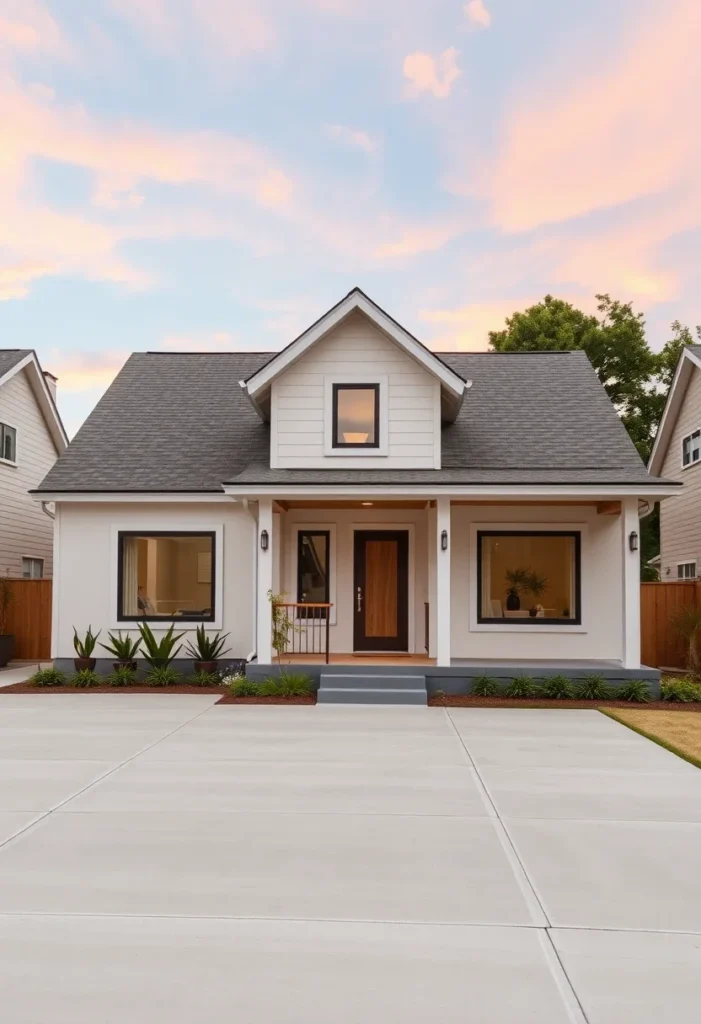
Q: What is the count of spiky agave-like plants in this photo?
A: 4